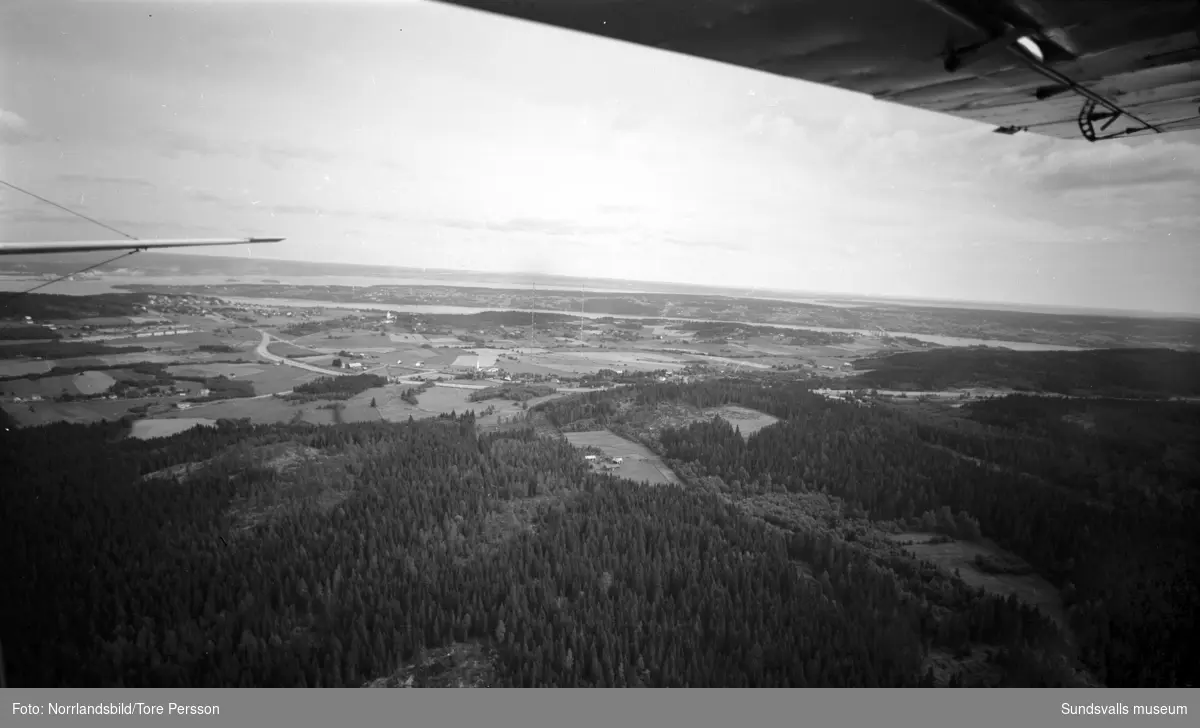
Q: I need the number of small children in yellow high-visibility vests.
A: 0